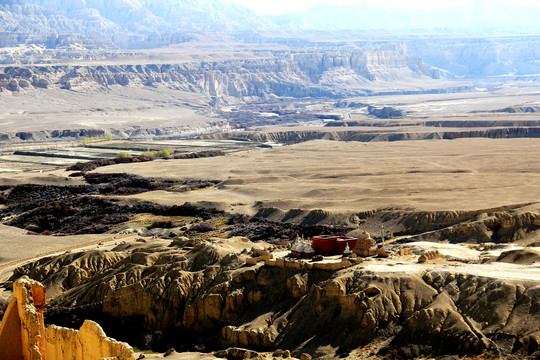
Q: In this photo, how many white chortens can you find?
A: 4